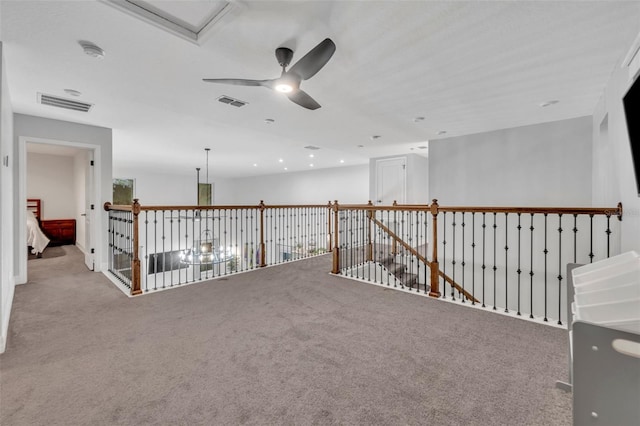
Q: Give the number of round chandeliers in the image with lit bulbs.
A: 1